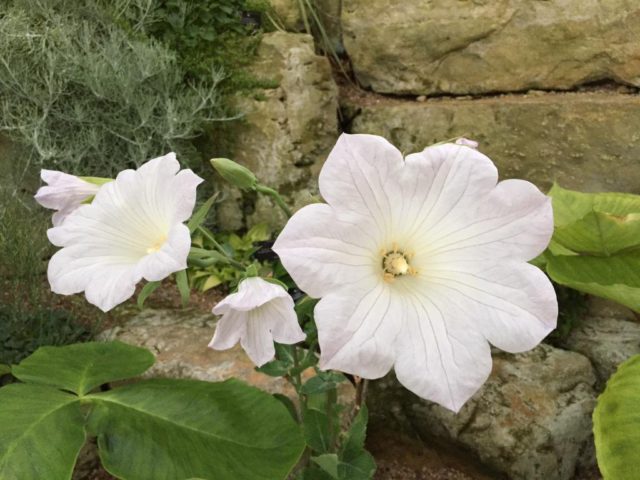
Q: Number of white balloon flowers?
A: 4